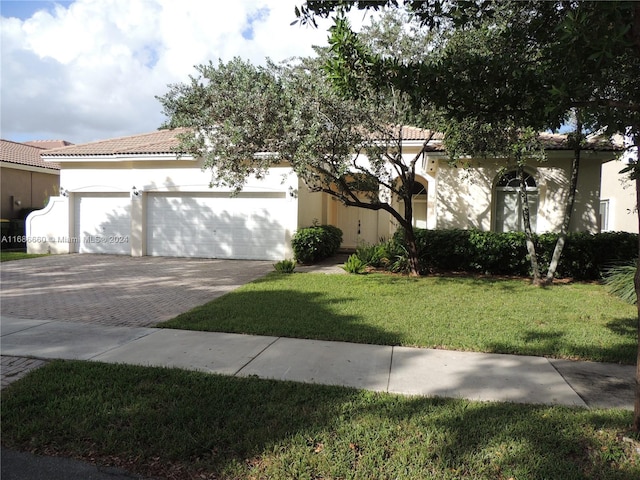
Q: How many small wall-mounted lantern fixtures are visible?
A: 3